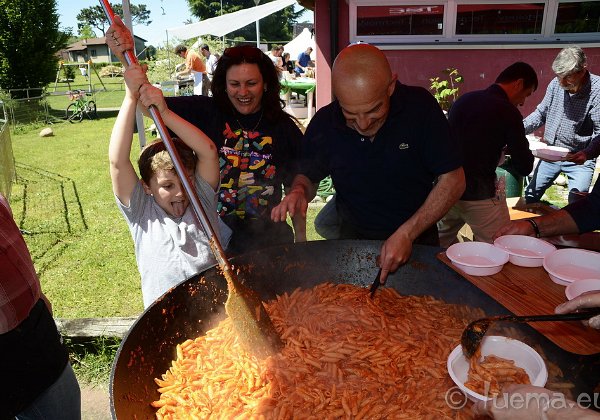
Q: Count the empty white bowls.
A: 4